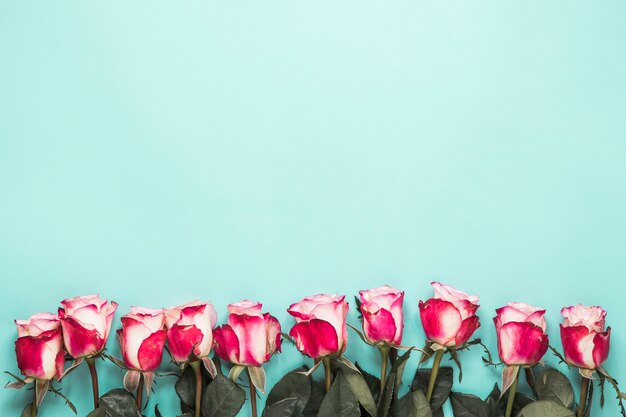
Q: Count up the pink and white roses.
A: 10